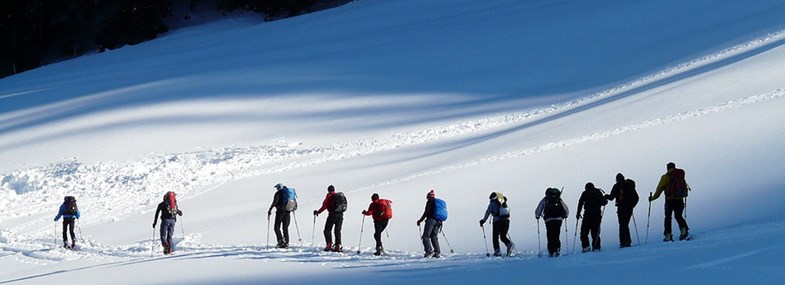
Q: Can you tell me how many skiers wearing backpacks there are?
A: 11